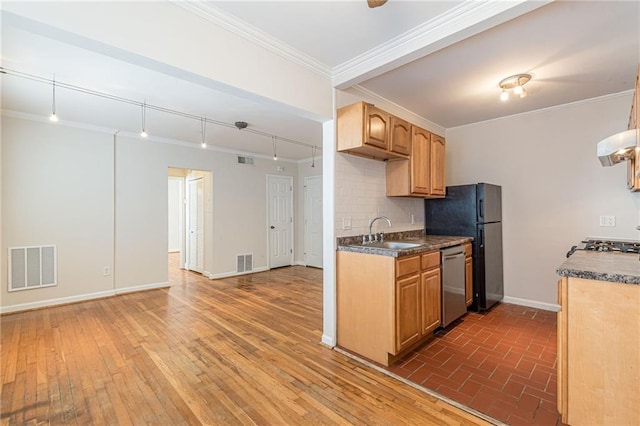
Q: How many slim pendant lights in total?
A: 5